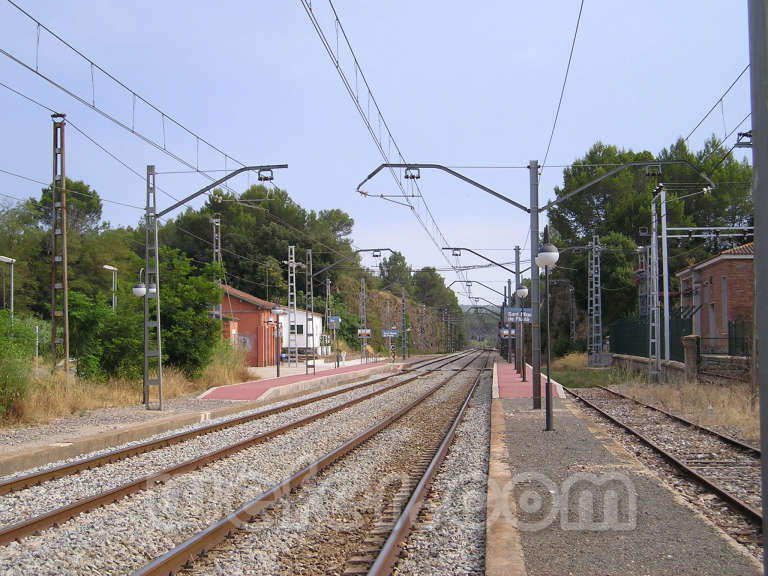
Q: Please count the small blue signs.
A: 3